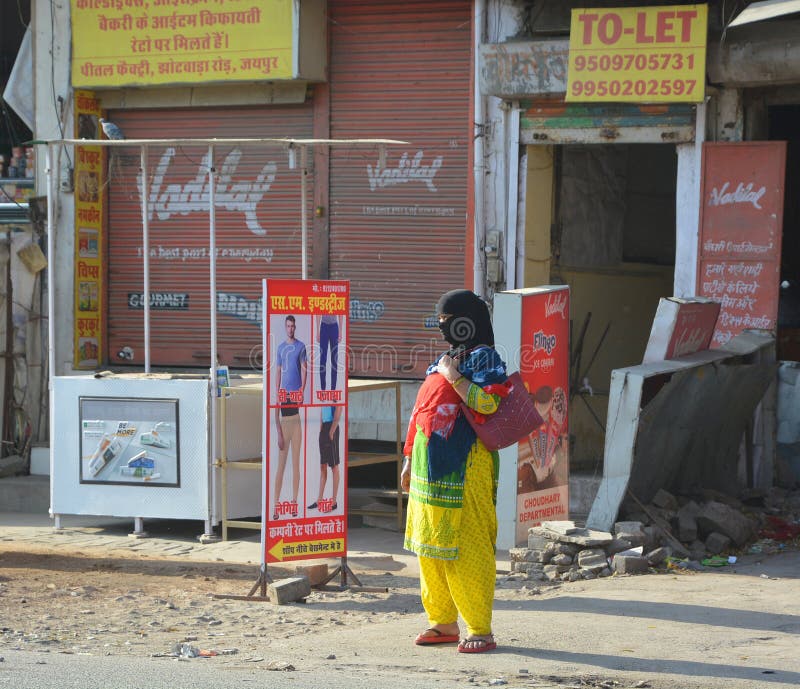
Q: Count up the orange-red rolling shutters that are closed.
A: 2